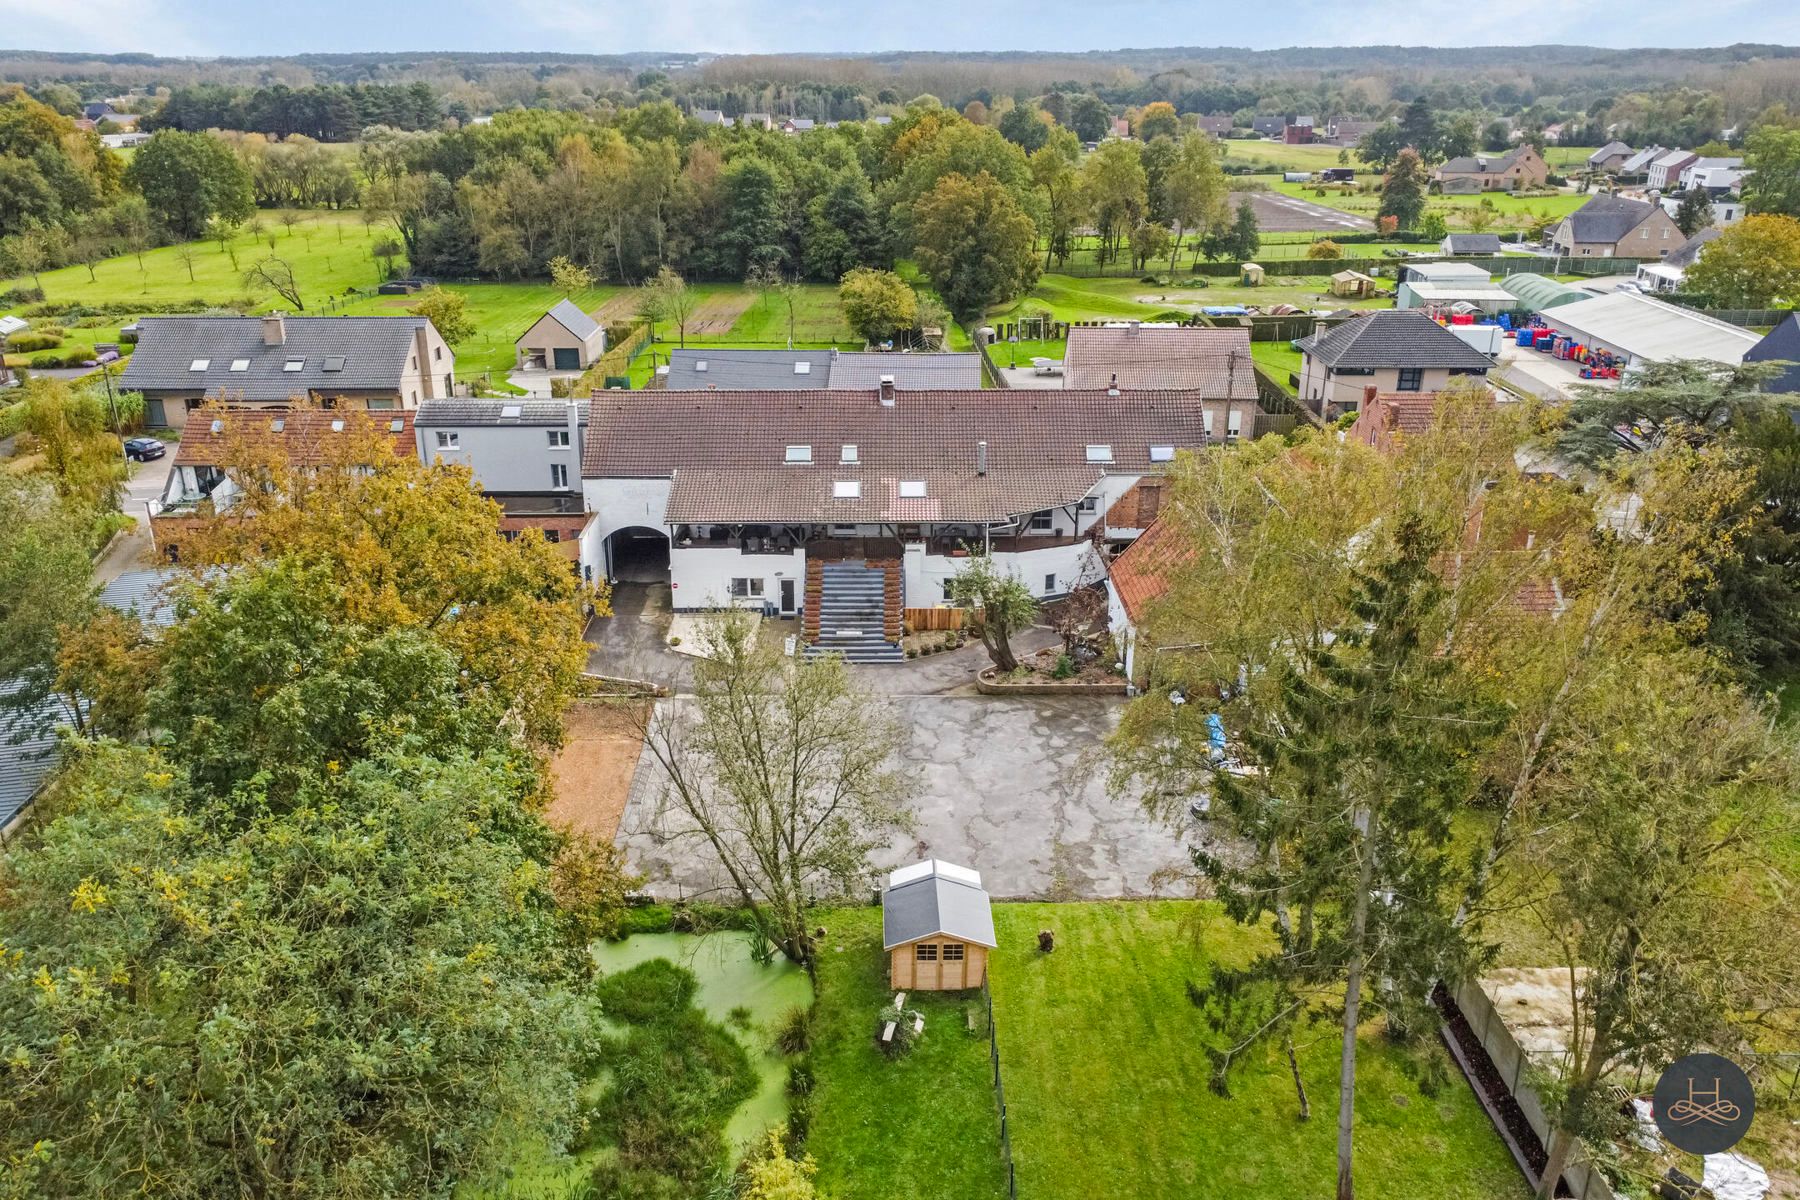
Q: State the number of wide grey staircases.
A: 1